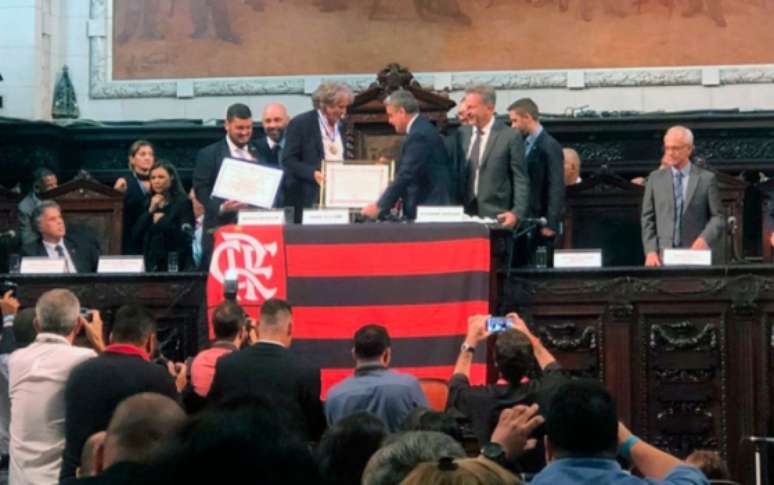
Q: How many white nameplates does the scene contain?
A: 7